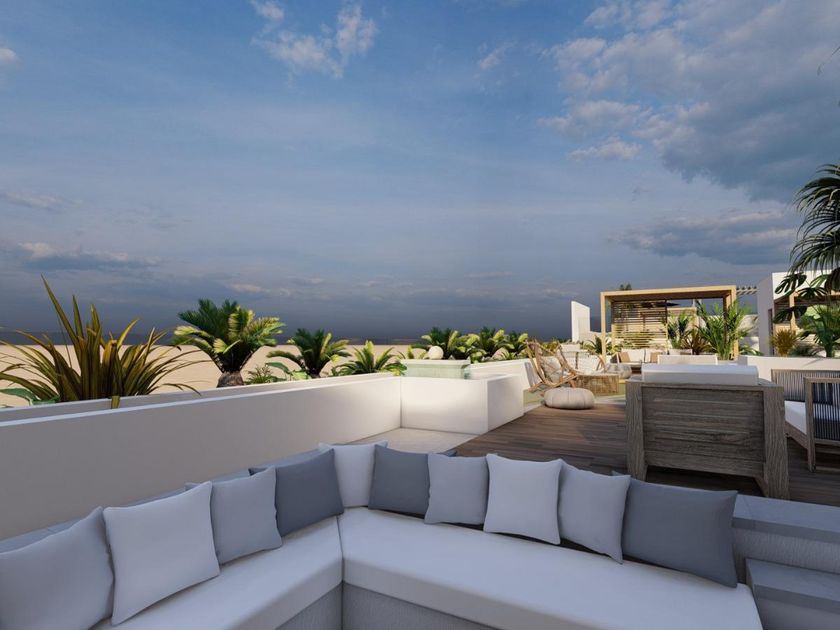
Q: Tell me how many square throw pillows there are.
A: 10